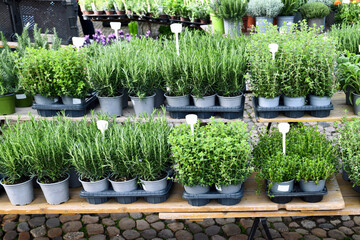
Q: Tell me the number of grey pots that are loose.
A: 4